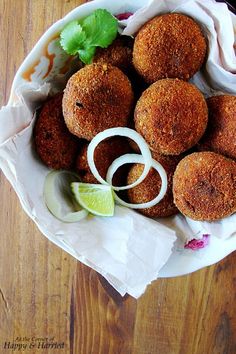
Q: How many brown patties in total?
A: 9